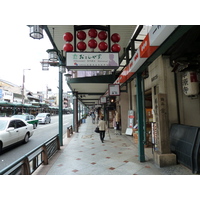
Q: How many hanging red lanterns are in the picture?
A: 10